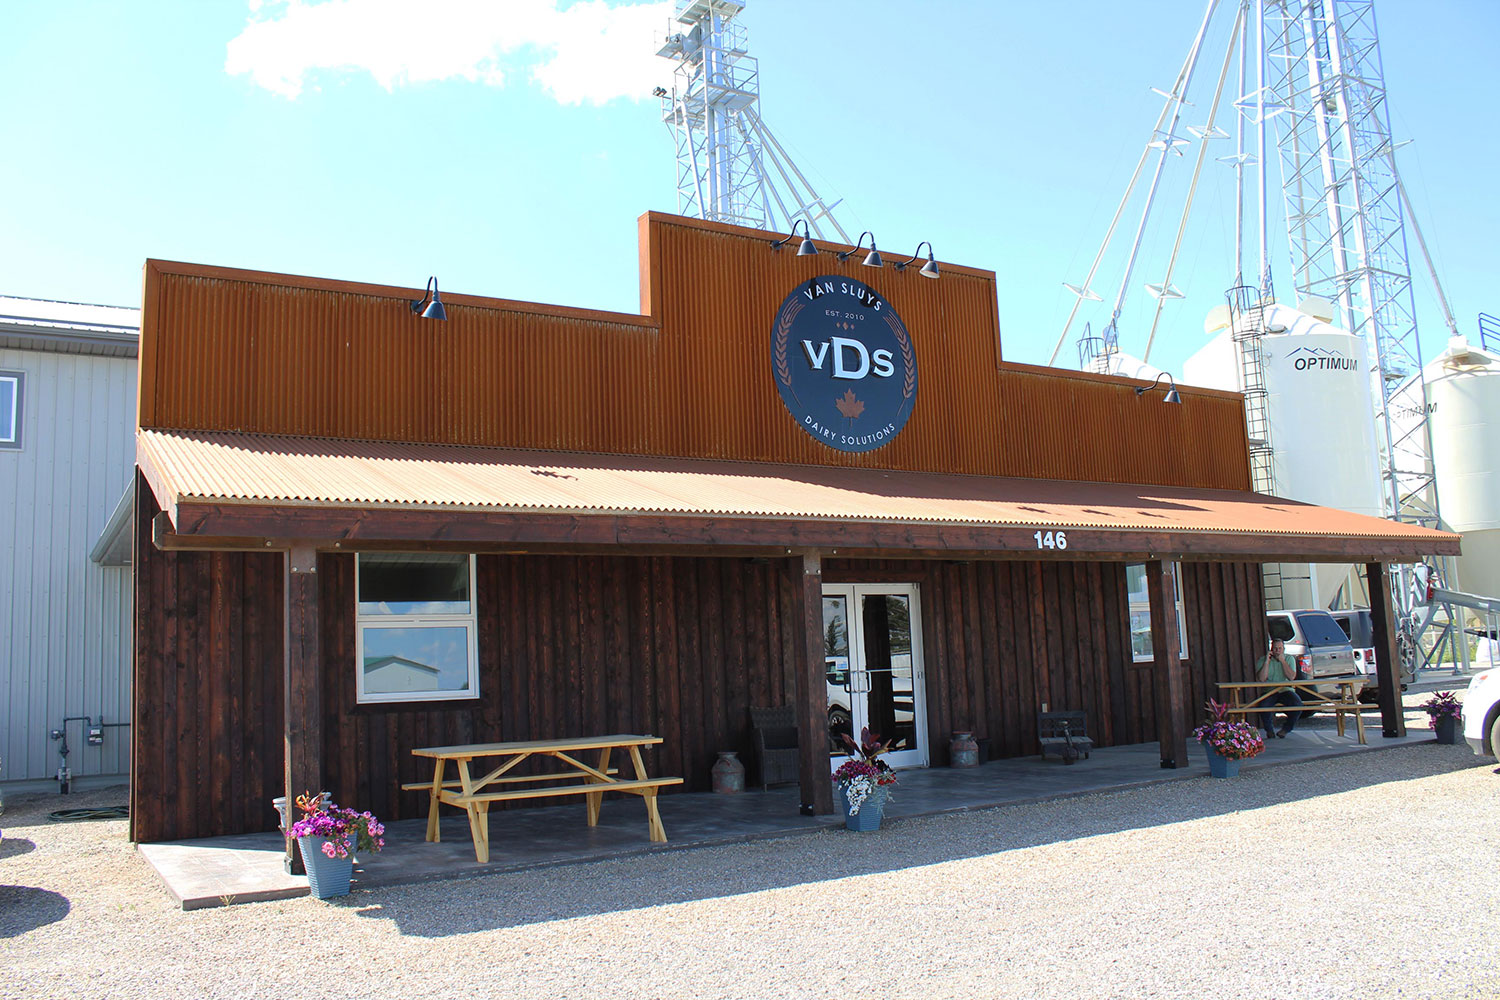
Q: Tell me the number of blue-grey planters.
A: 4